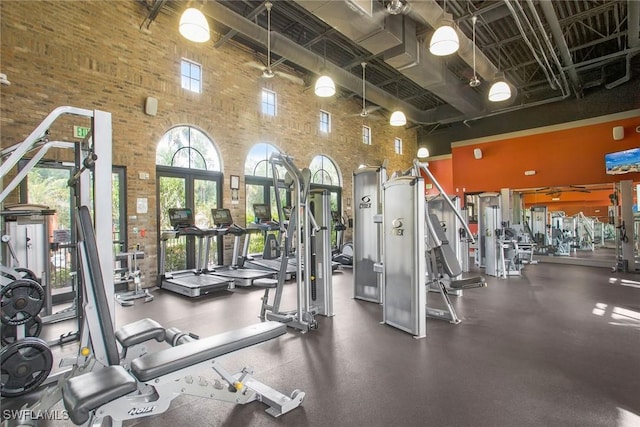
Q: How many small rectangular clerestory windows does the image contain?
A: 5